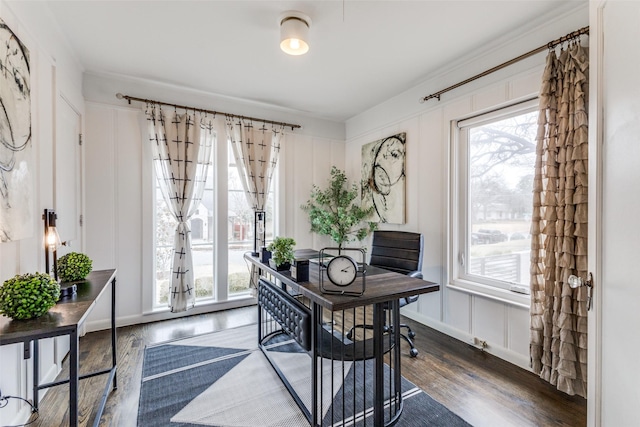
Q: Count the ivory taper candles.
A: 0